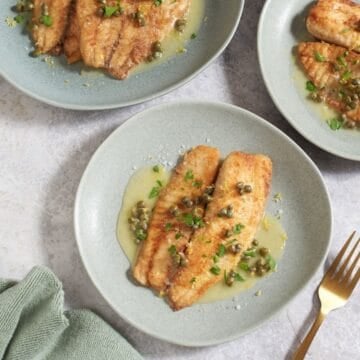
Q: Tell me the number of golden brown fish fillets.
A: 6